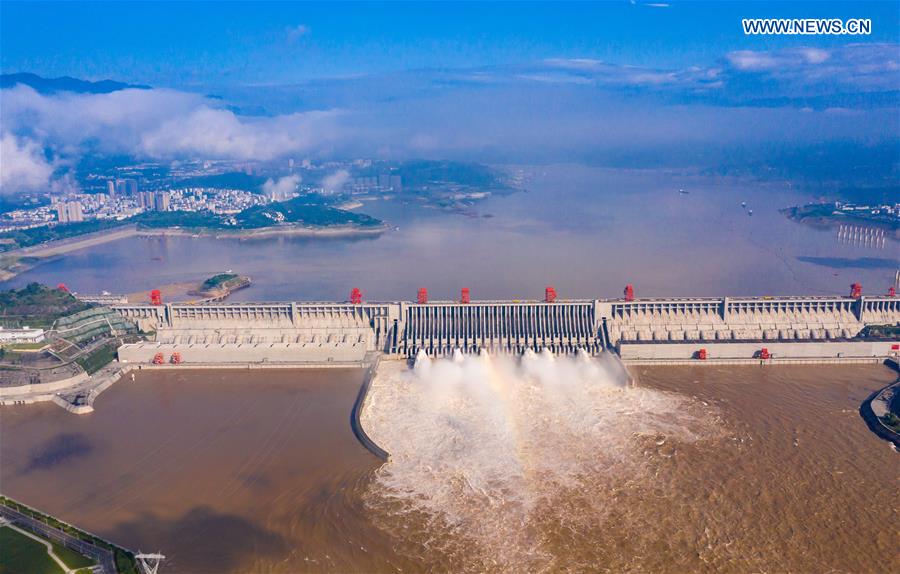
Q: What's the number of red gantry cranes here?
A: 13